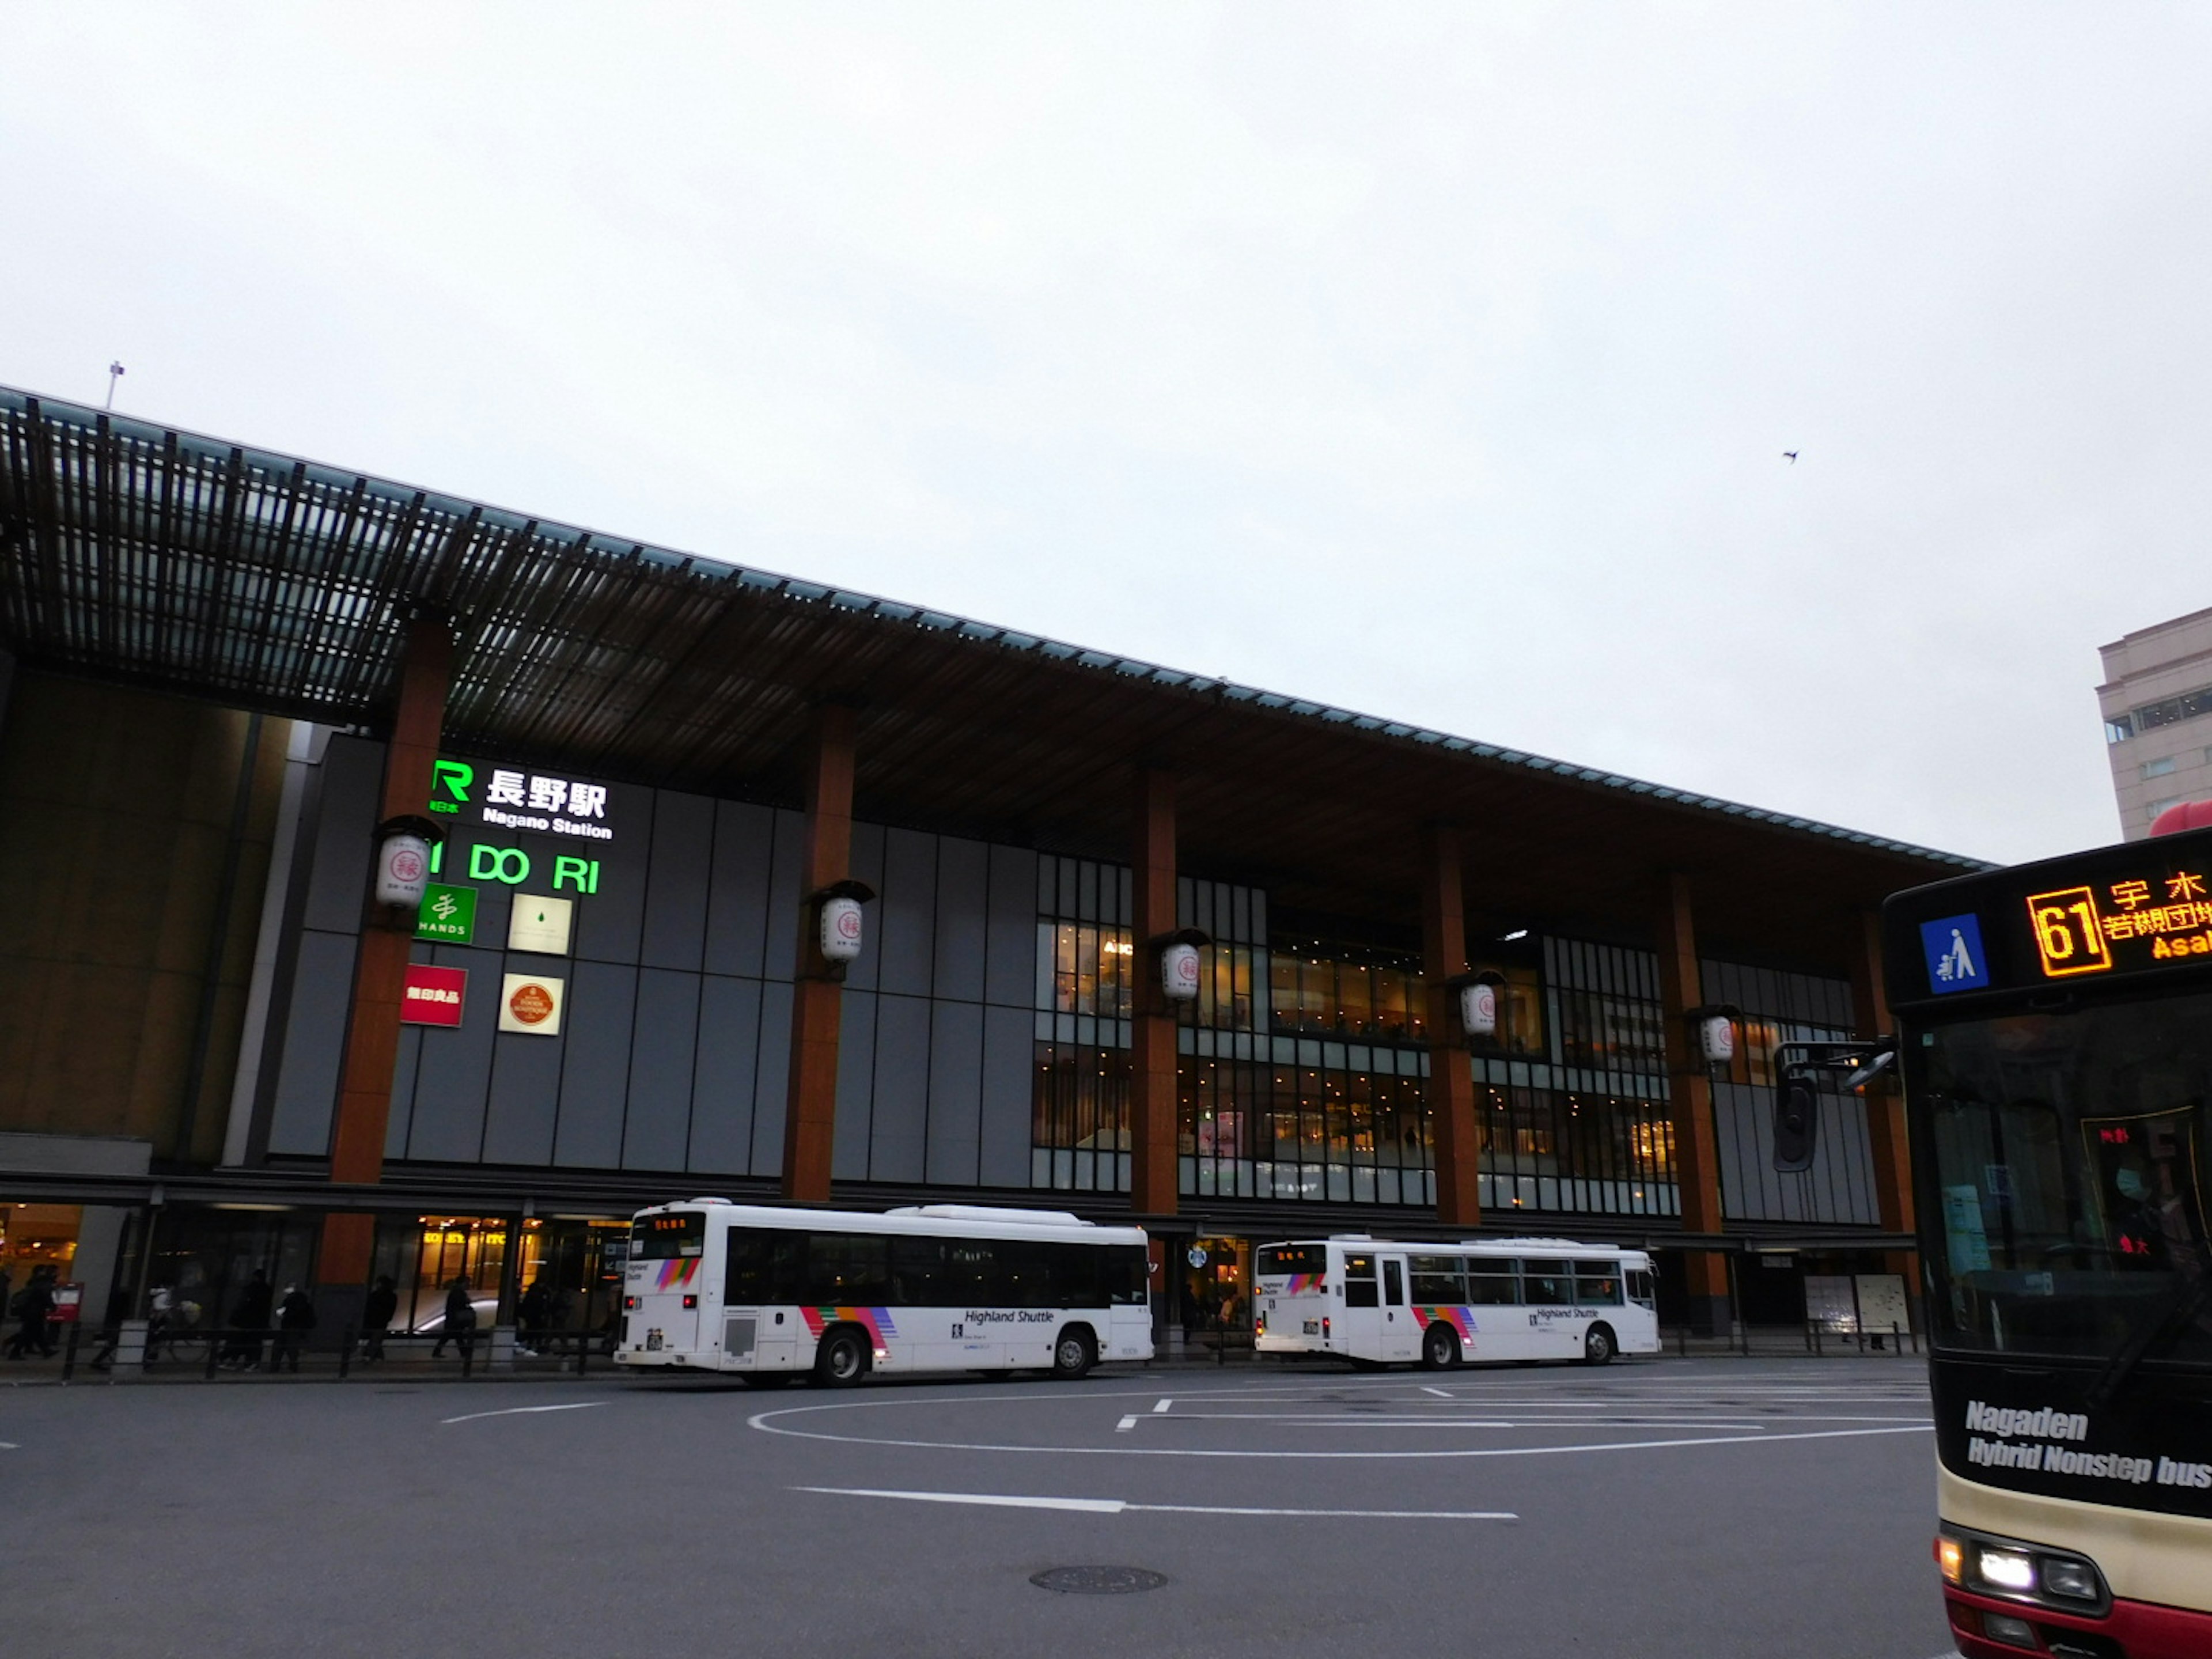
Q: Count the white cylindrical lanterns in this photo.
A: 5